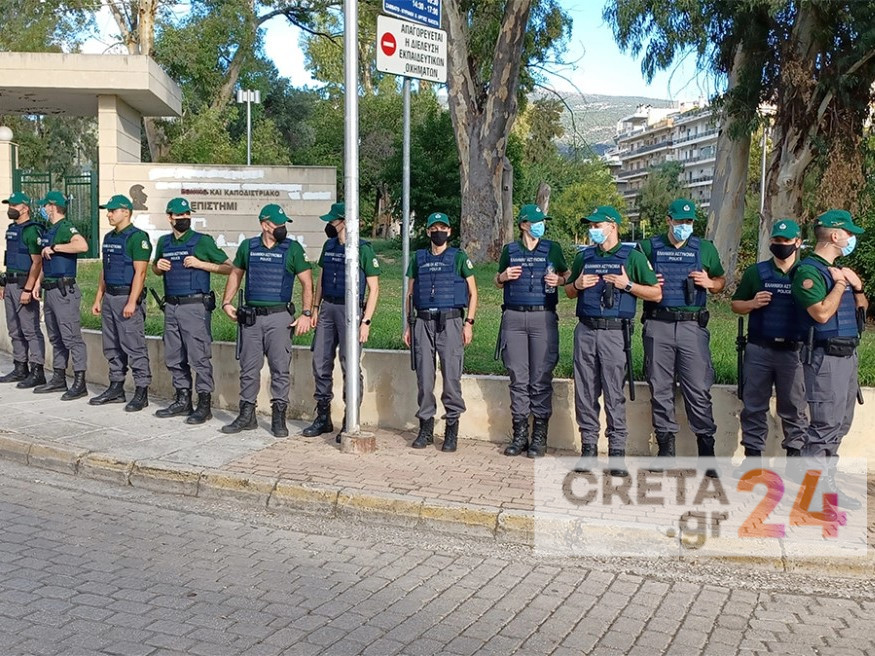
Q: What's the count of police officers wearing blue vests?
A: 12